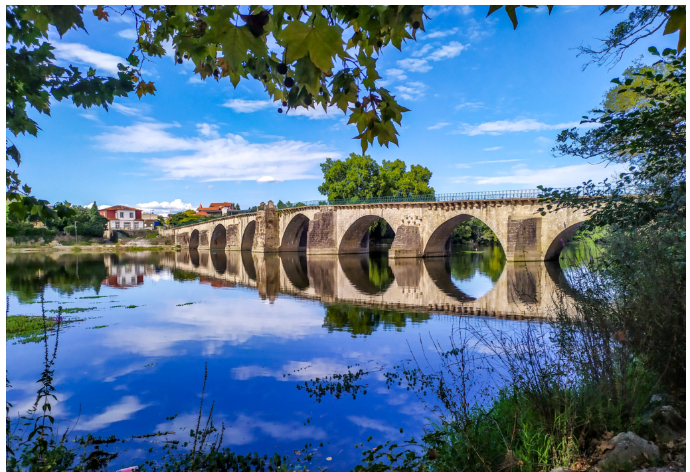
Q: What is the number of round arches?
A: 7